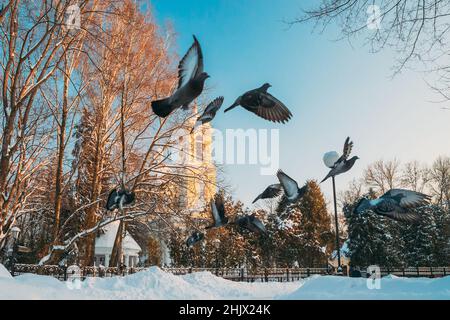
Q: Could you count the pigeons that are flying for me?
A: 11